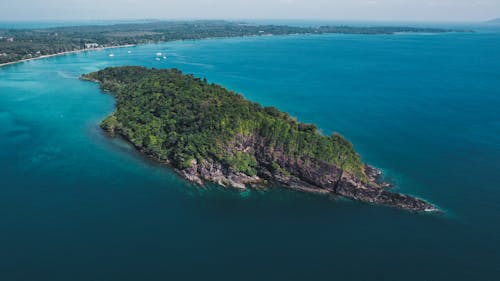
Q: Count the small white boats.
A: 5